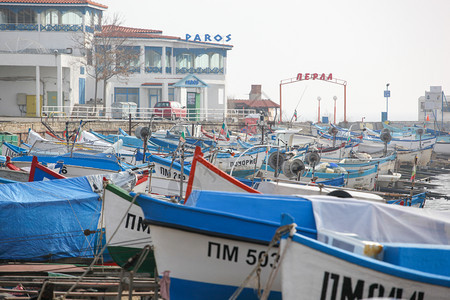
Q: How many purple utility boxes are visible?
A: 0